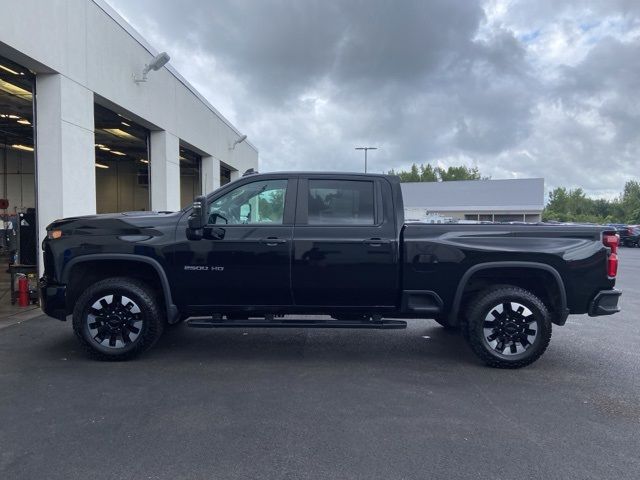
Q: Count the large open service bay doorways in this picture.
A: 4